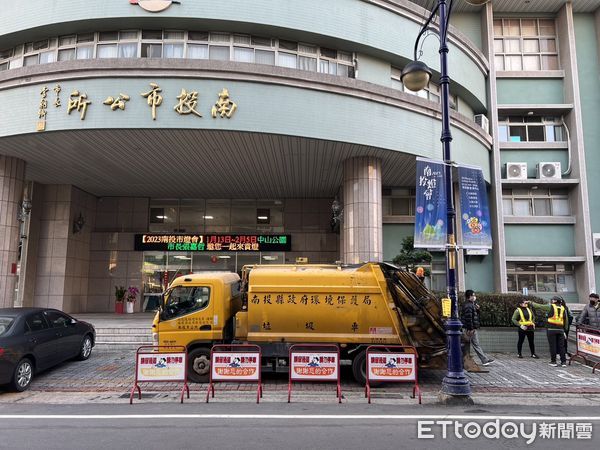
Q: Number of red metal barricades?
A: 5